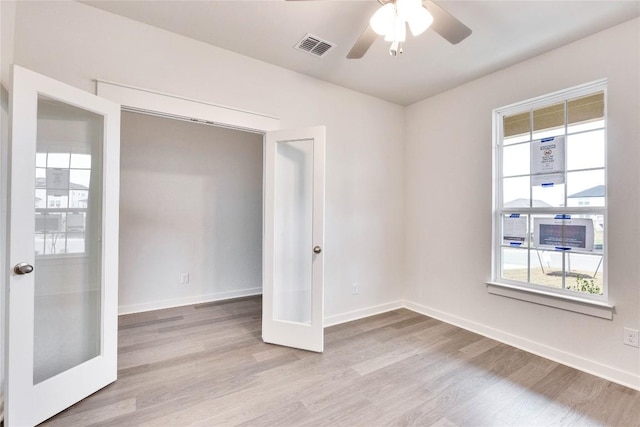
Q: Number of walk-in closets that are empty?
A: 1